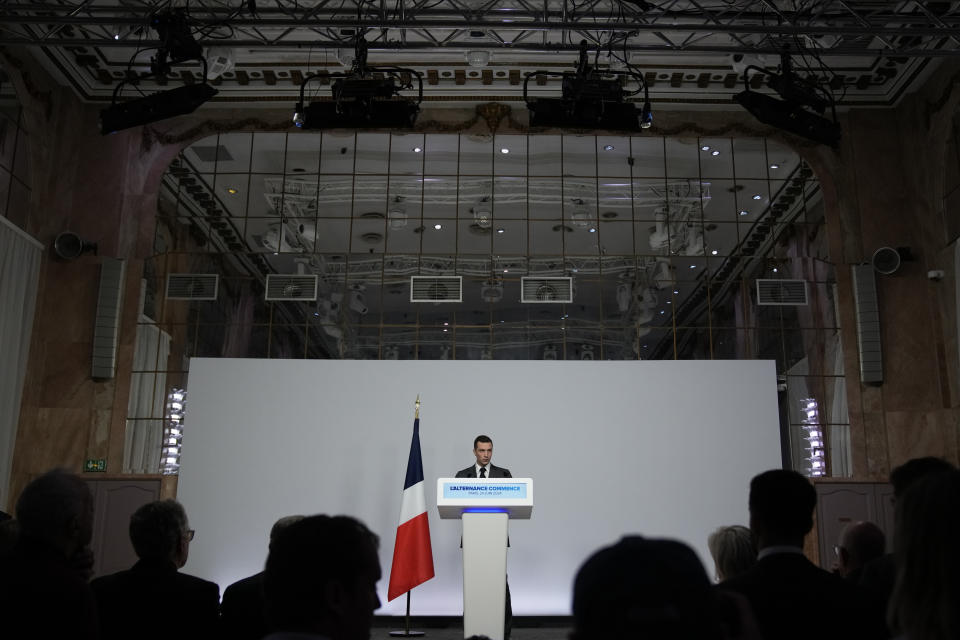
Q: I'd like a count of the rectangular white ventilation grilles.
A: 5